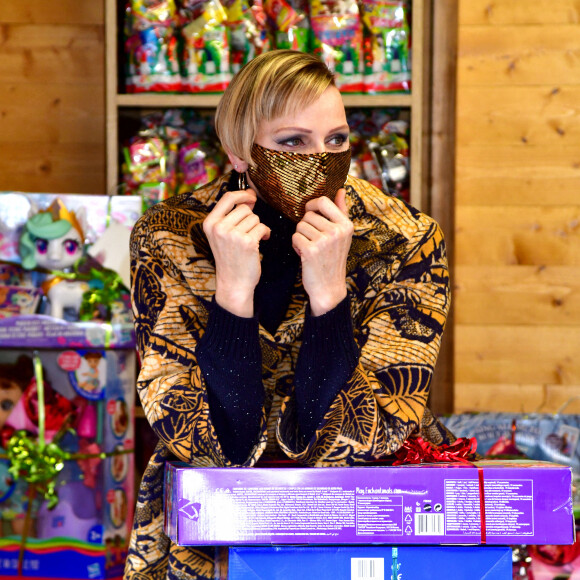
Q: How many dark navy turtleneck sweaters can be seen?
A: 1